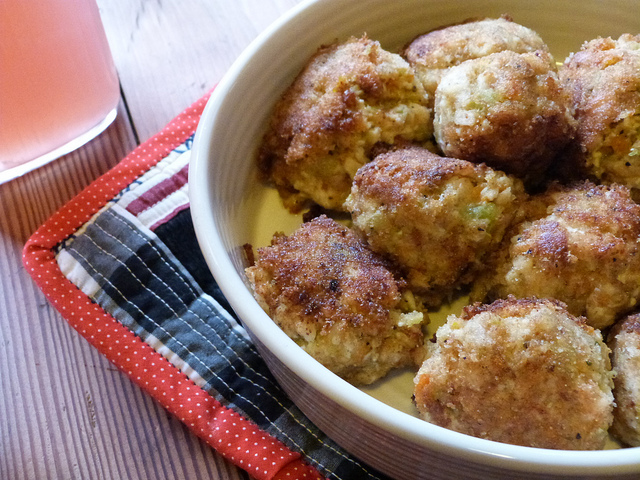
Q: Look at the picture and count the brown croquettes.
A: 9